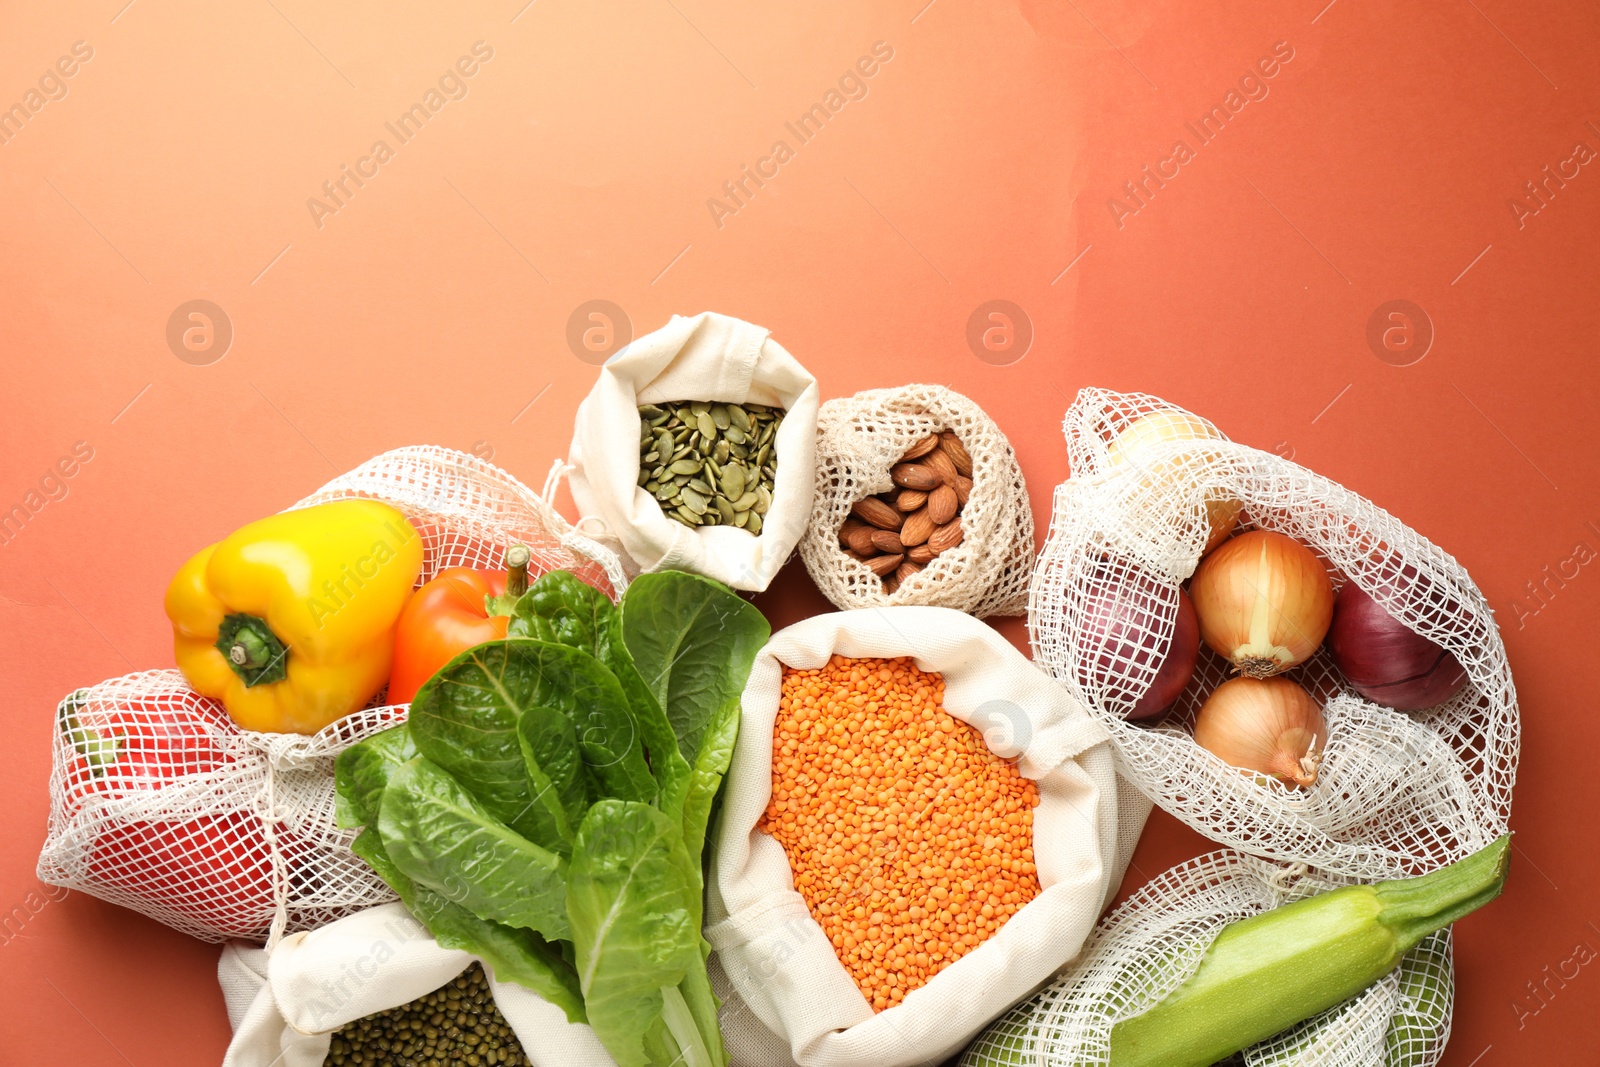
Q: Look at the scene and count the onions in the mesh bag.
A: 5